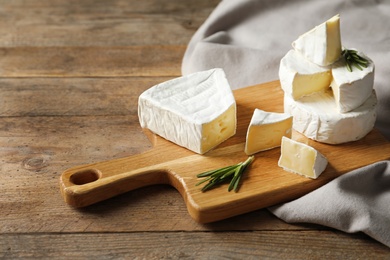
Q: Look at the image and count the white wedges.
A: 4